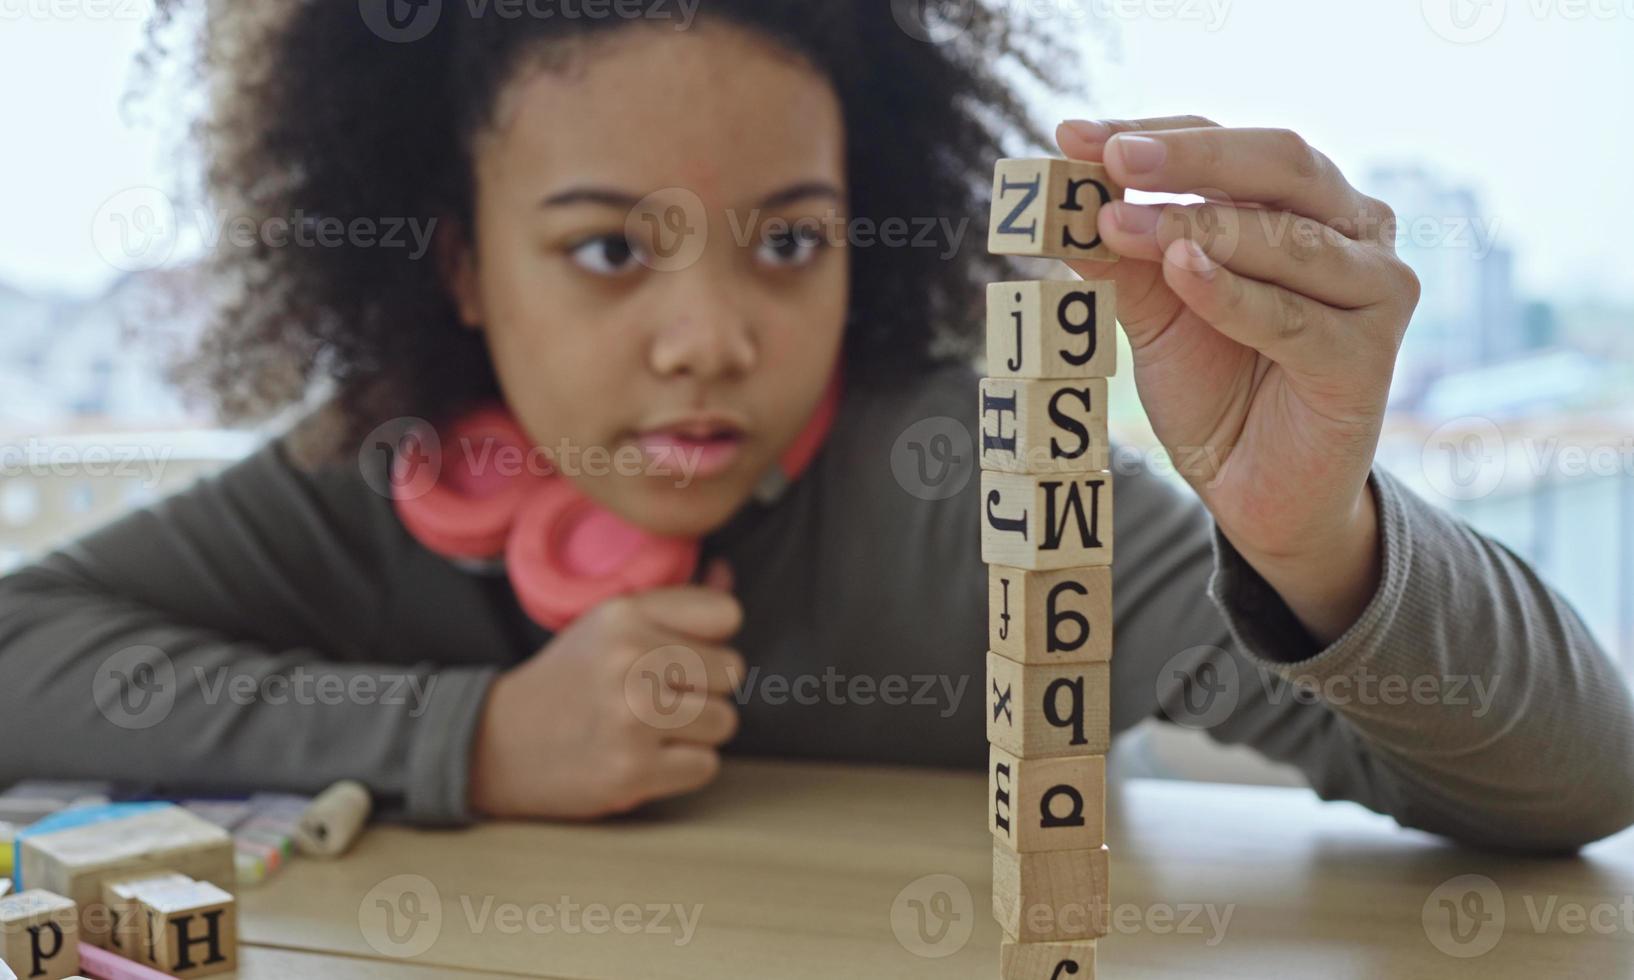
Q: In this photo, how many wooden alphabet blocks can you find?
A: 12